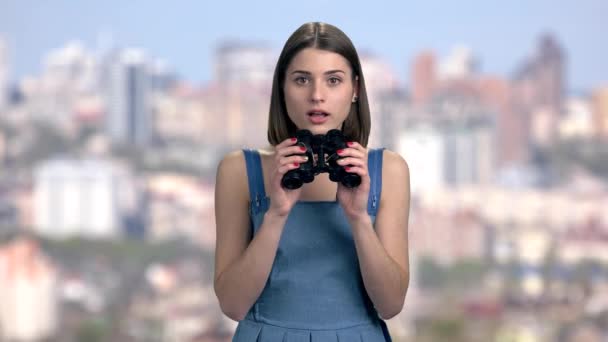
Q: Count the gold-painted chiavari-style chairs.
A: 0